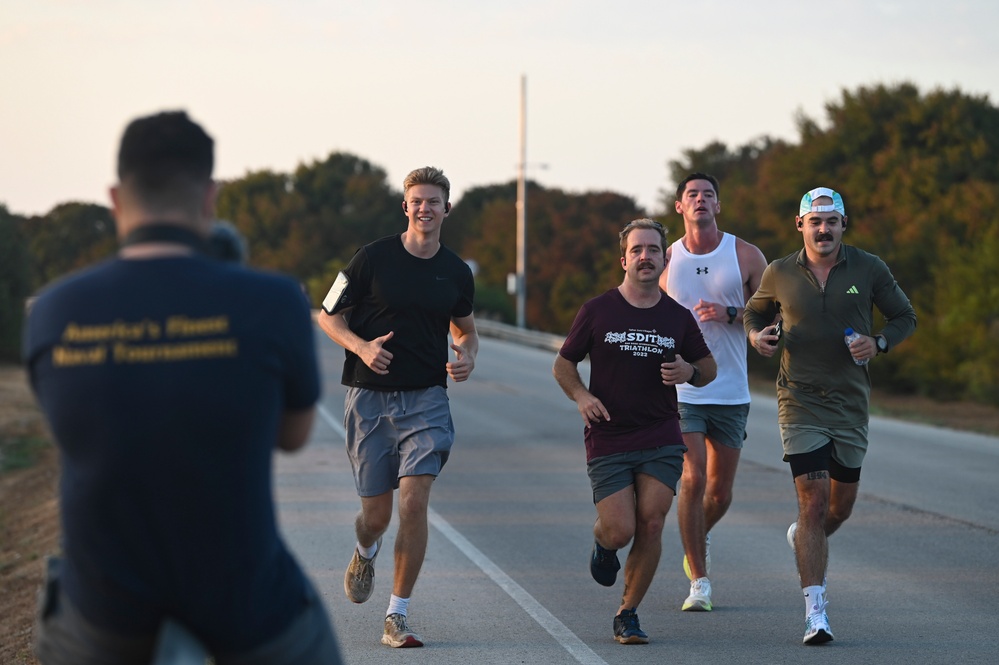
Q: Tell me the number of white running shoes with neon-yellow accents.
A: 2